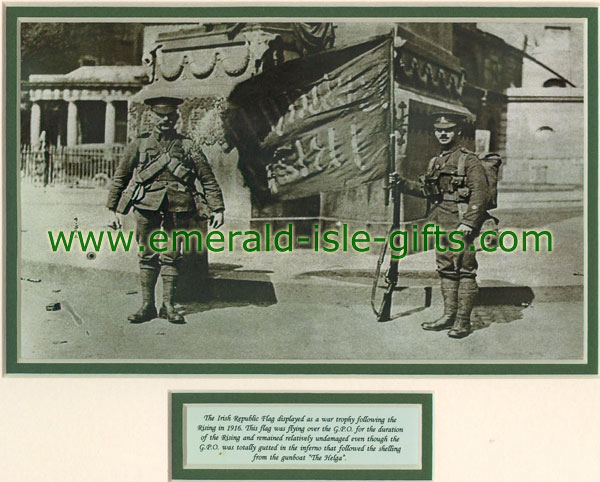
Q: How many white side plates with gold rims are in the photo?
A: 0